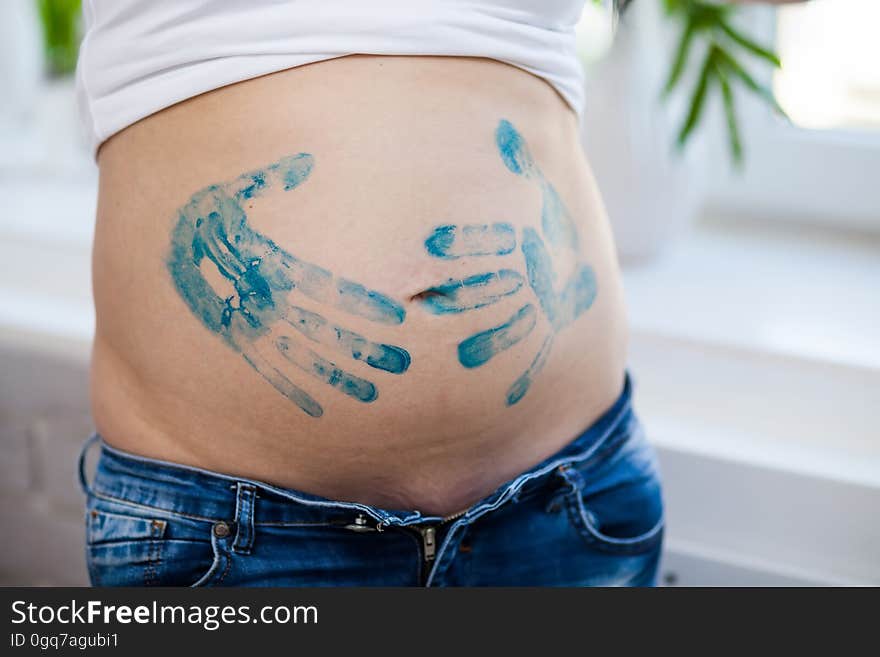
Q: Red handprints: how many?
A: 0